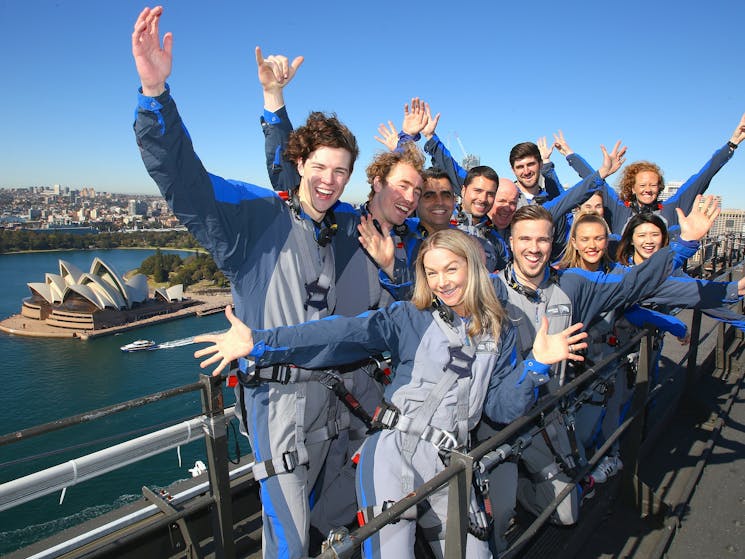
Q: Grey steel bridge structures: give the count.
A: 1